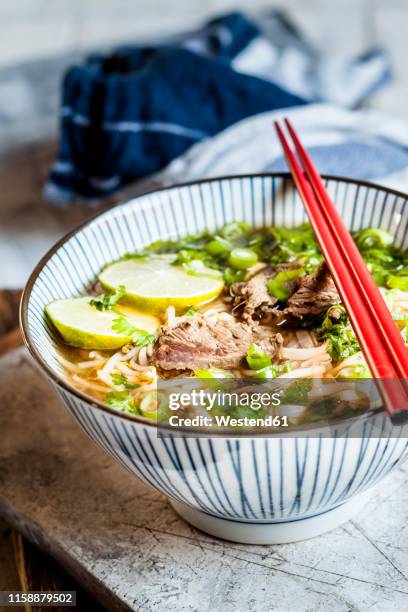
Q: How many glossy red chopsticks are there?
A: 2